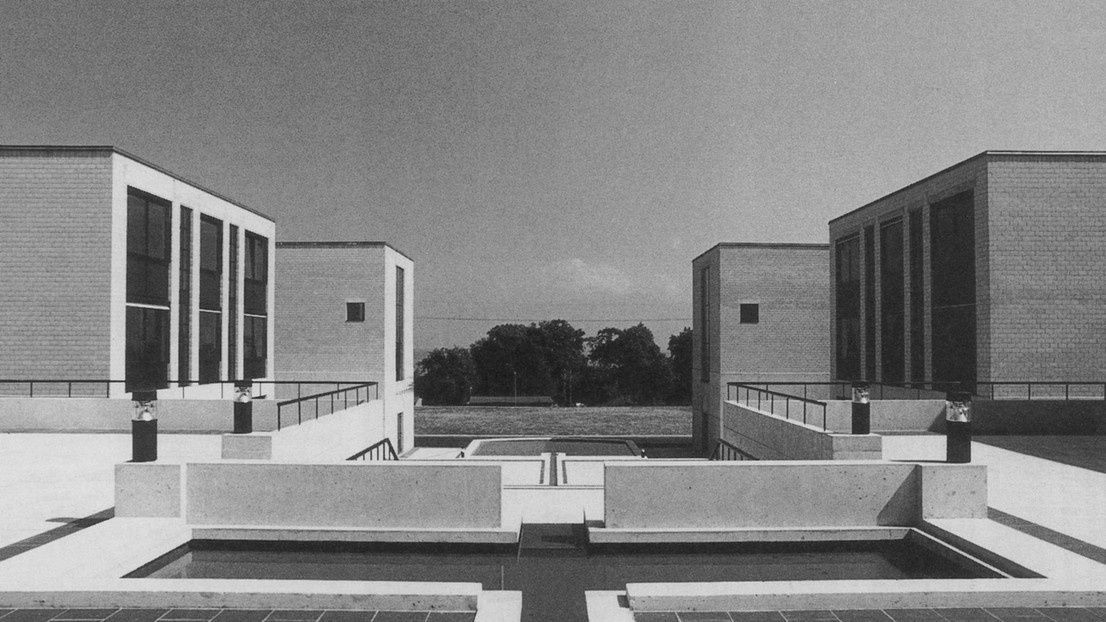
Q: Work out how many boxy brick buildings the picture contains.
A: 4